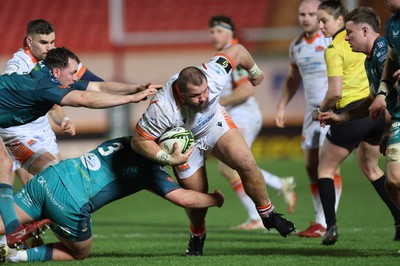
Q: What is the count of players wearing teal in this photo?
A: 4